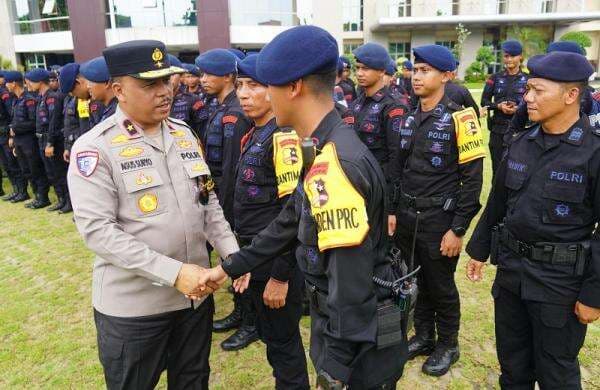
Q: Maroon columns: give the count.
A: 2